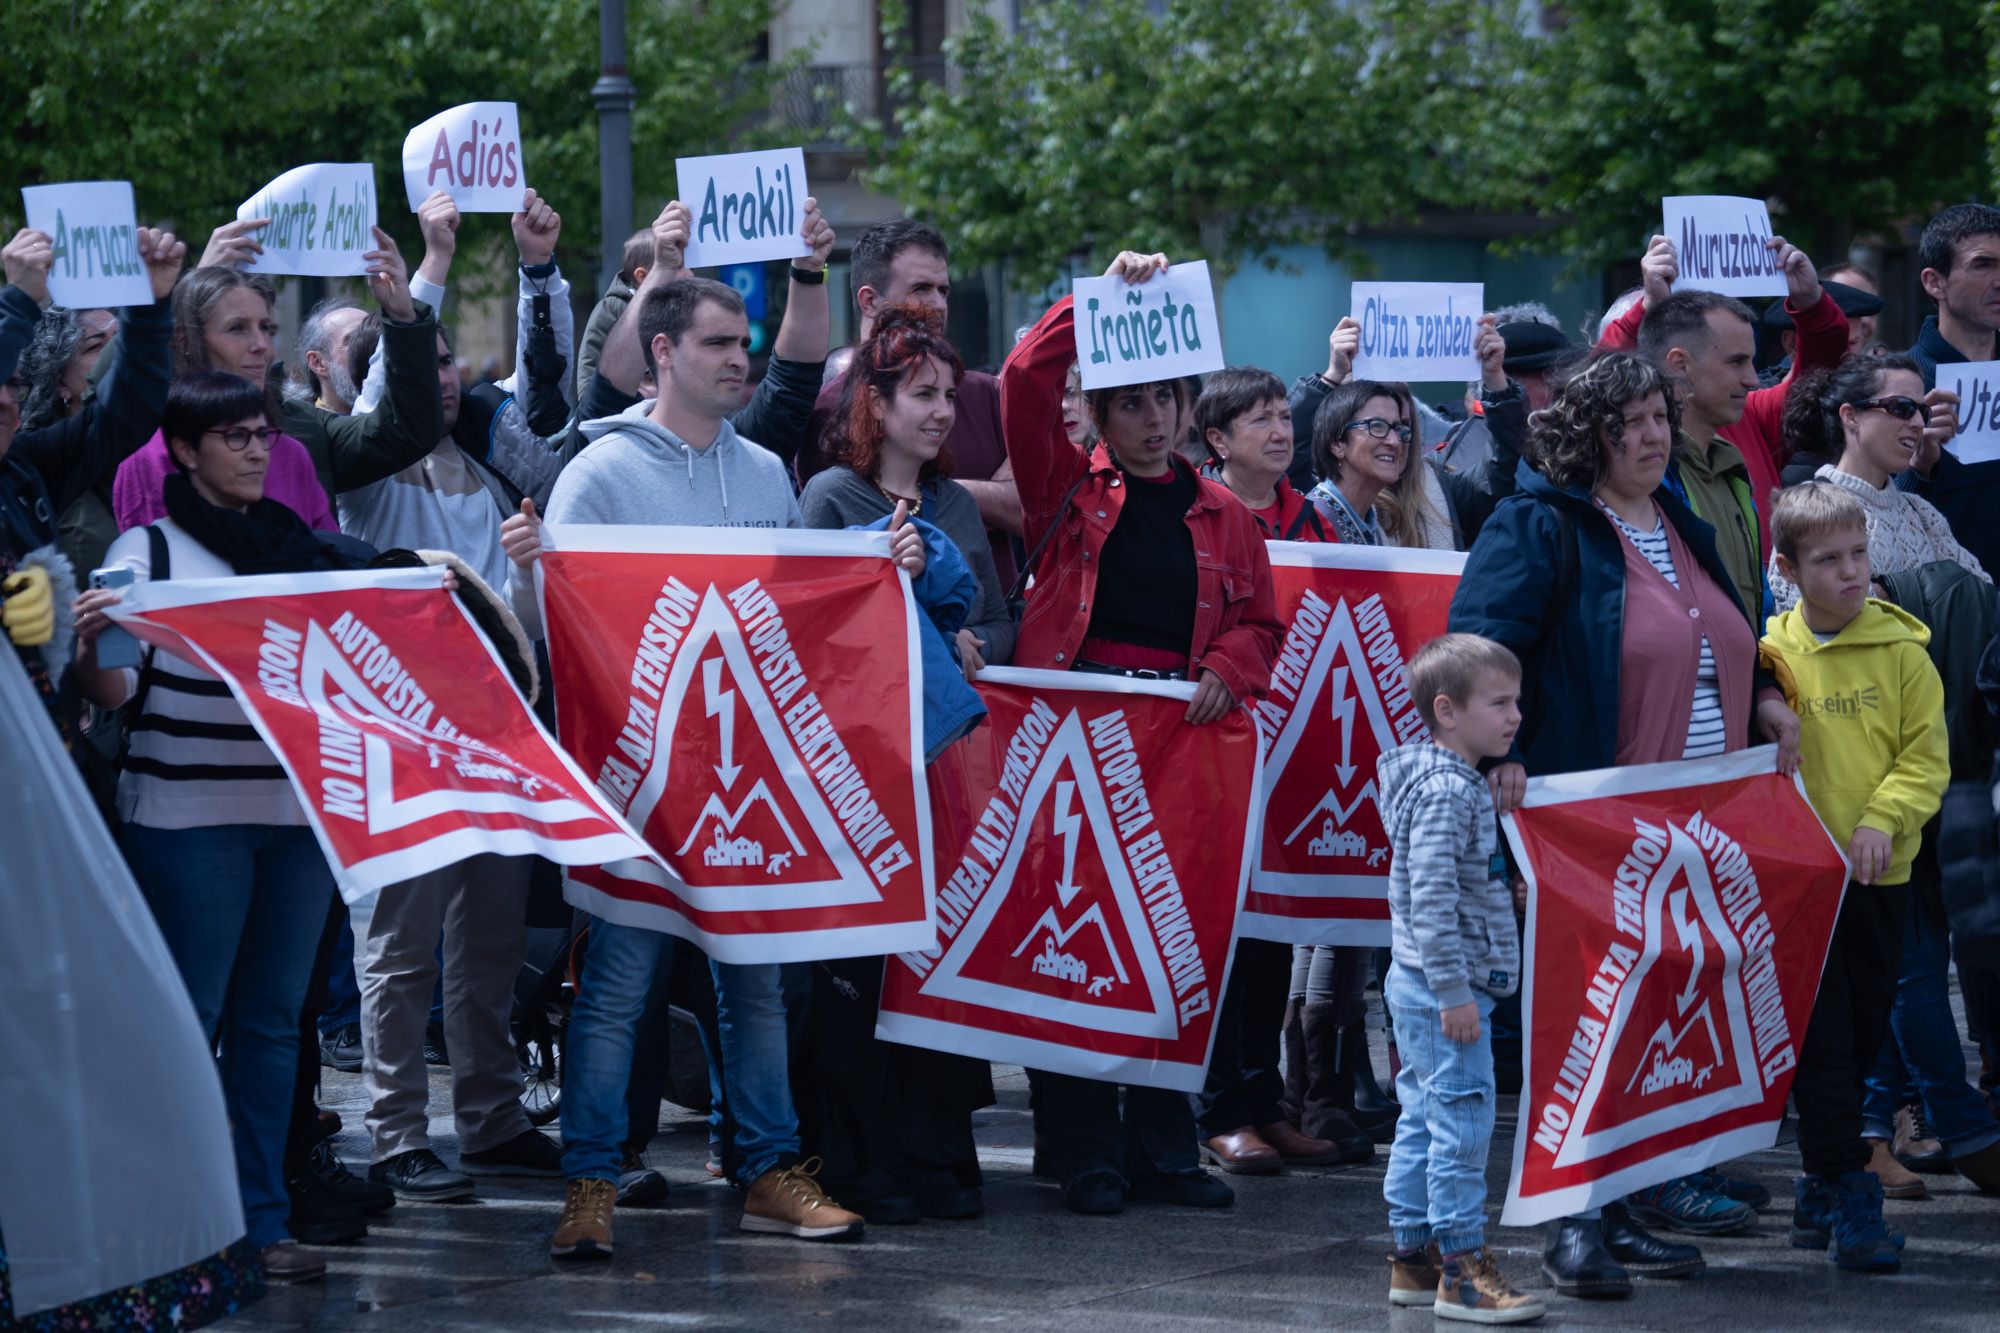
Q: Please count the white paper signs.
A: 8